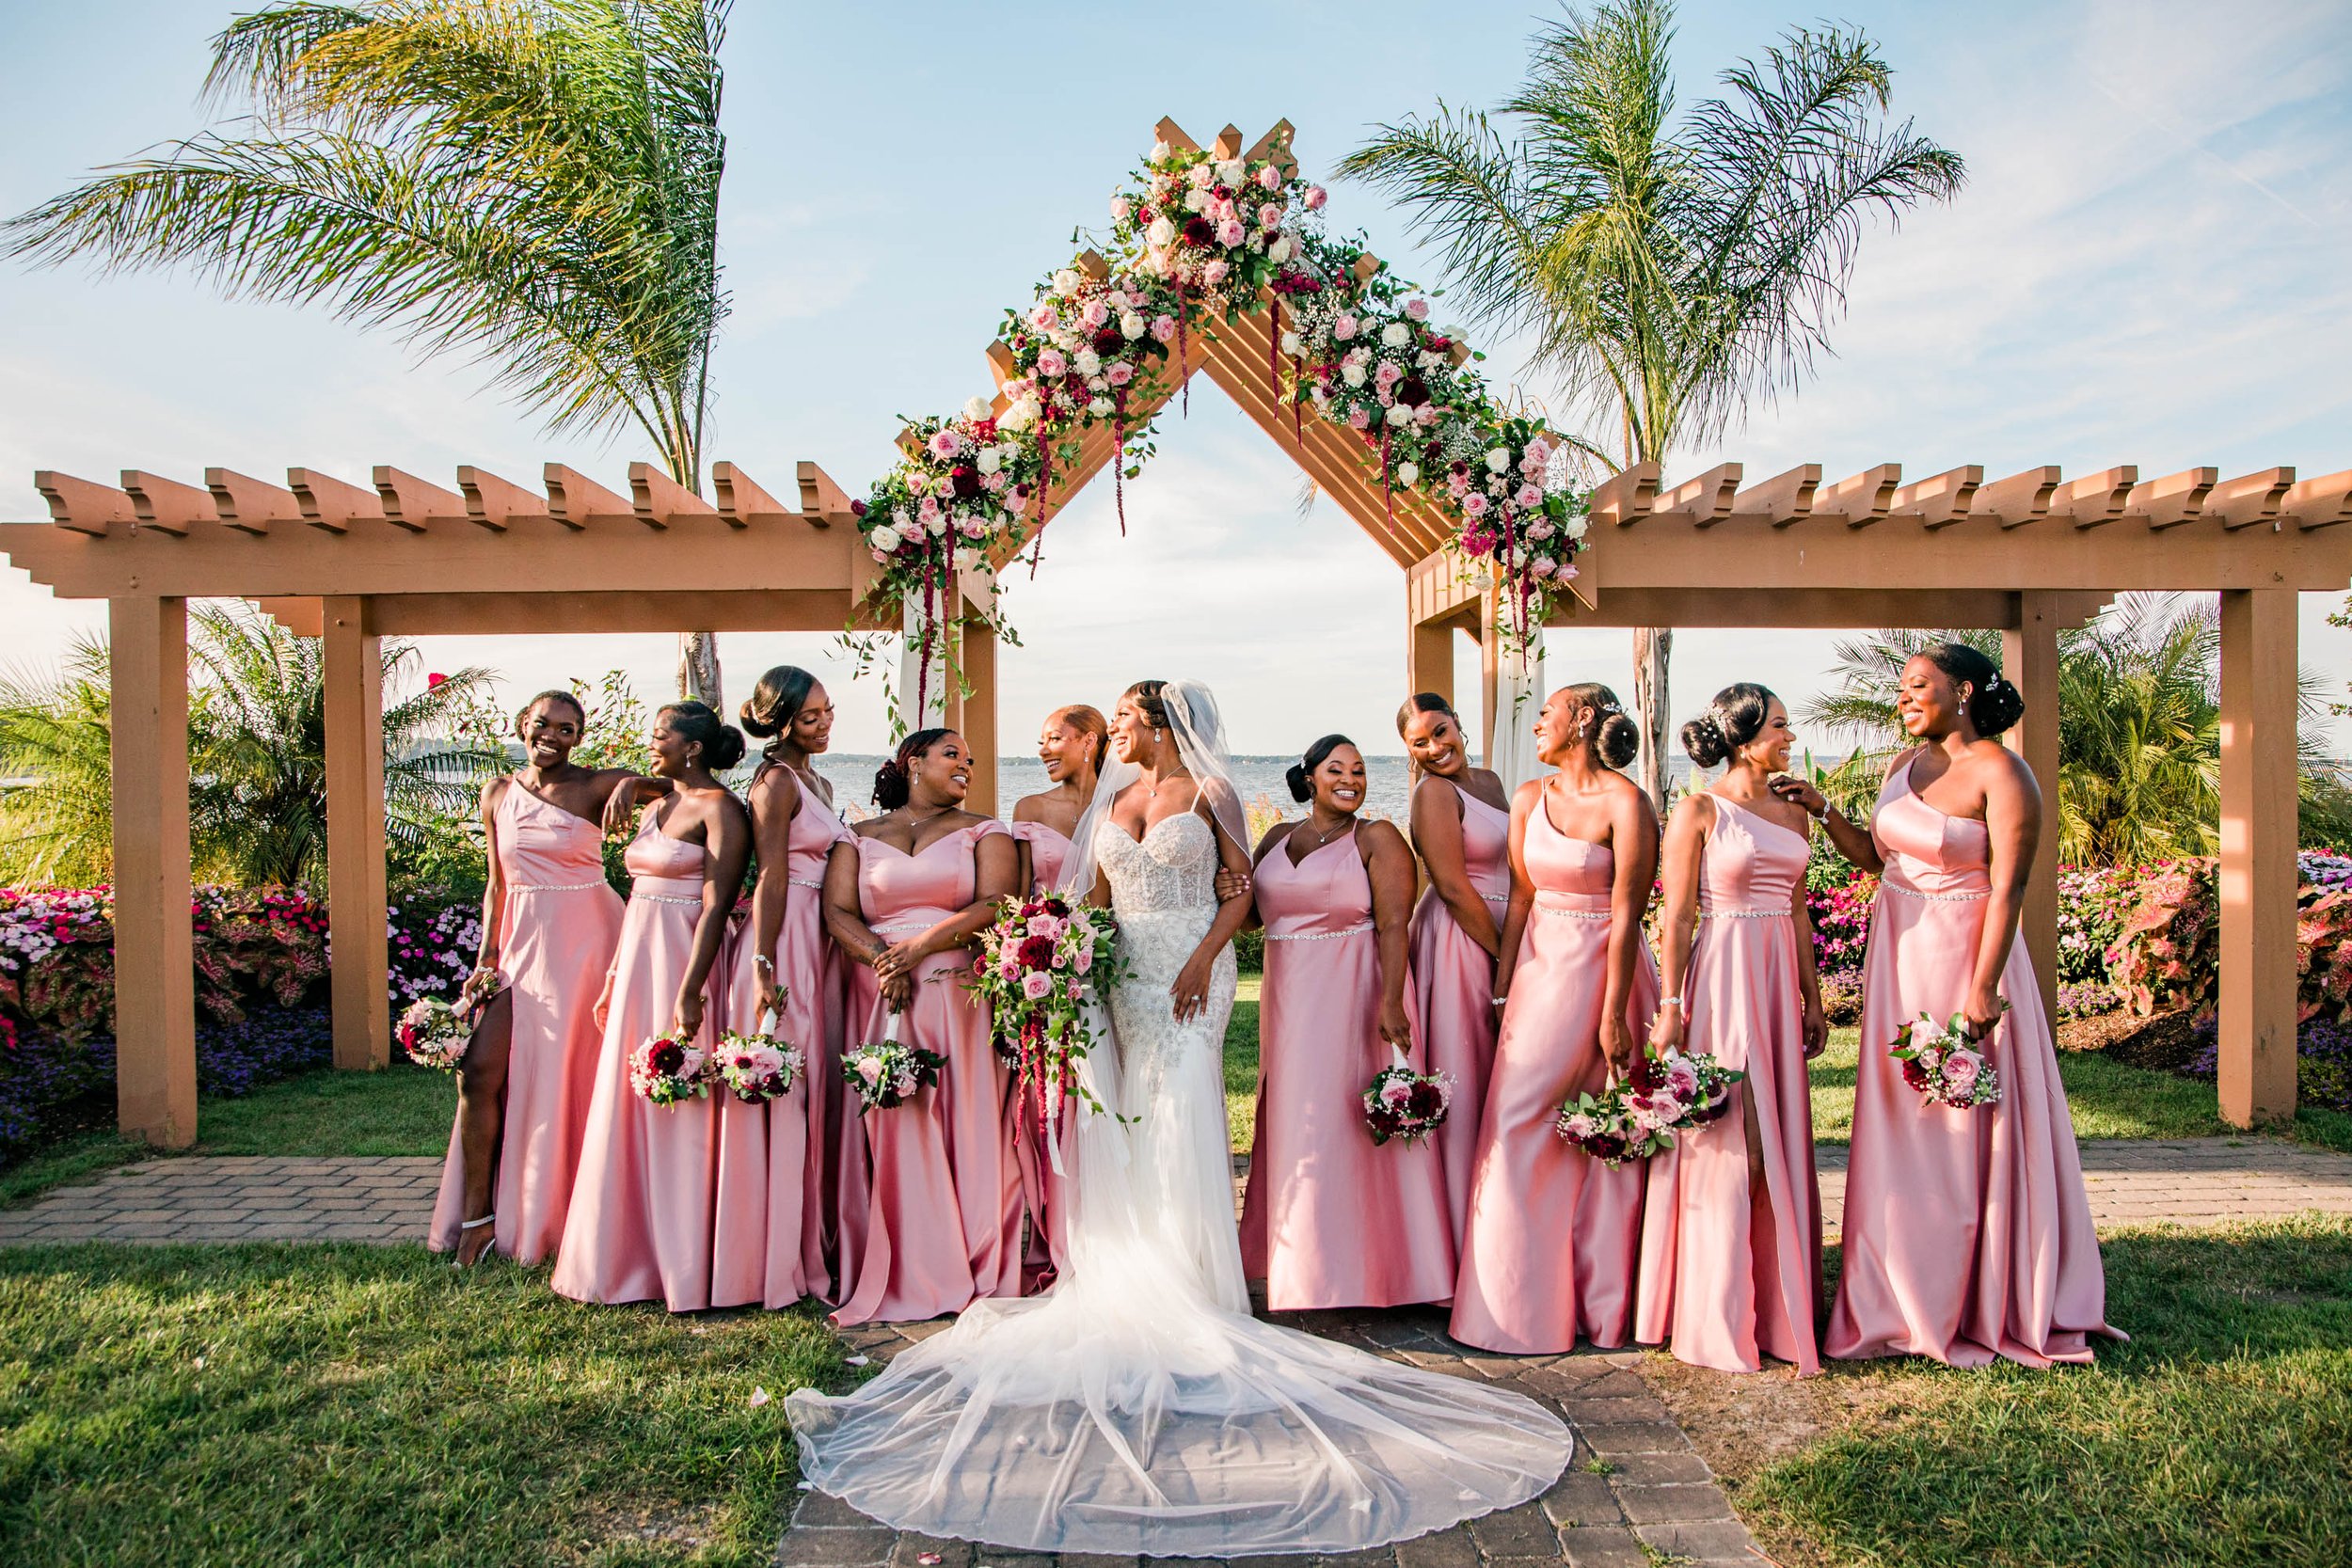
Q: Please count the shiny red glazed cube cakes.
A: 0